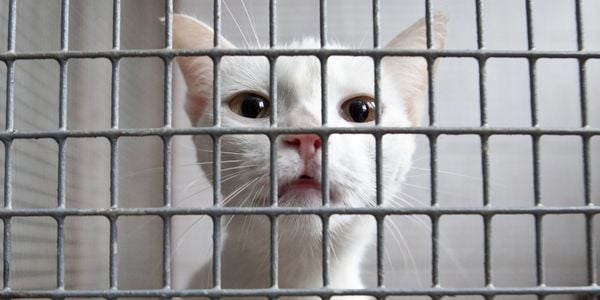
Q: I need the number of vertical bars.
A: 12